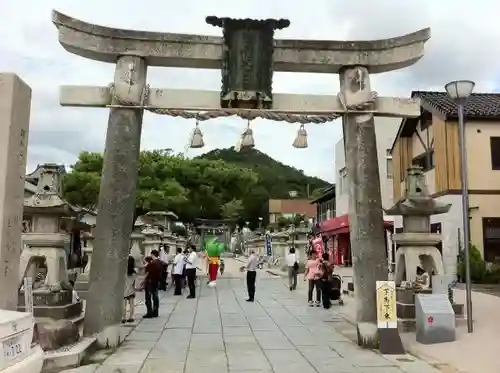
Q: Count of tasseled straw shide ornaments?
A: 3